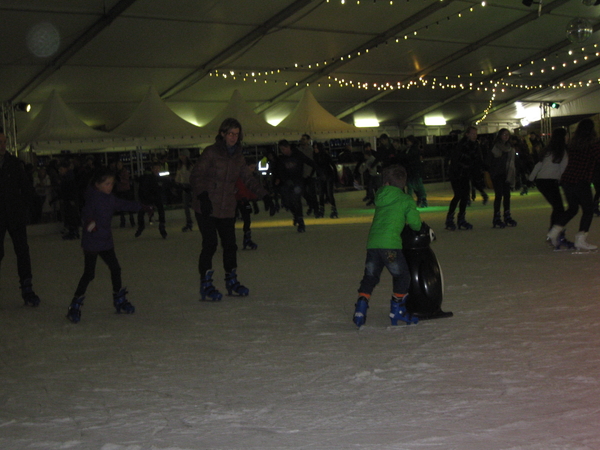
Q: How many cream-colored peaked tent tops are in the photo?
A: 4